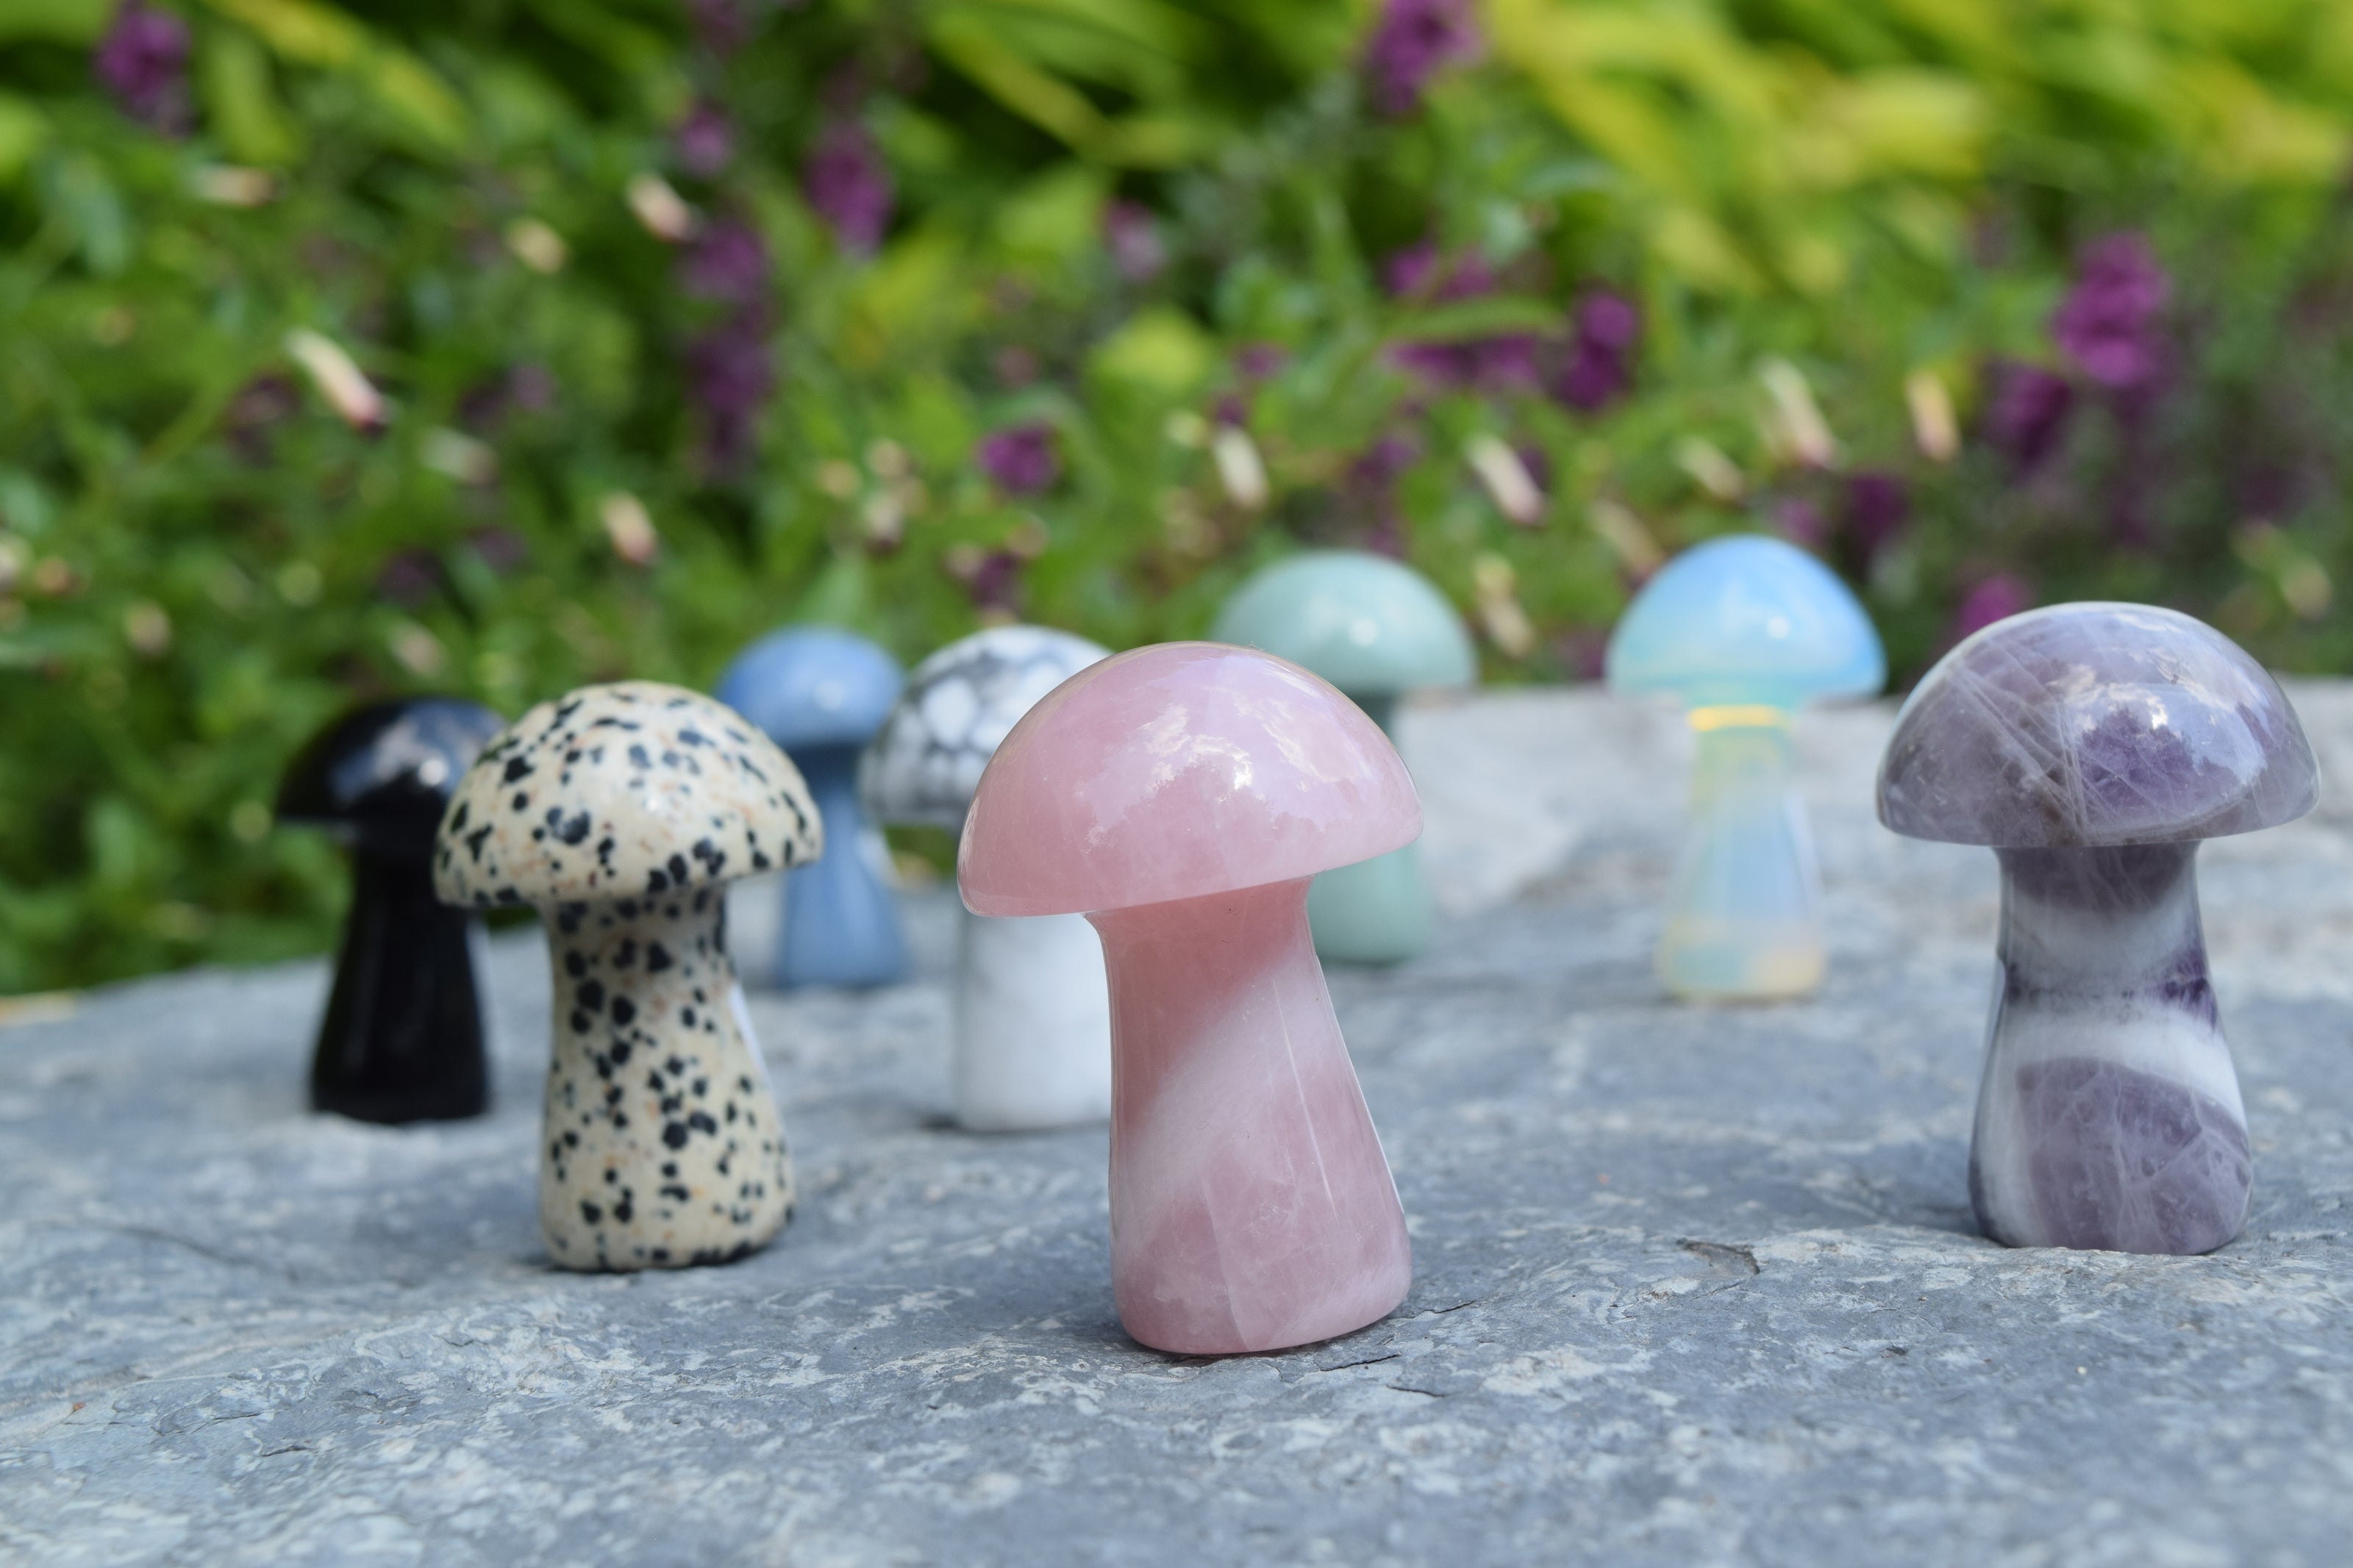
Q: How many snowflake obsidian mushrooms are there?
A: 0